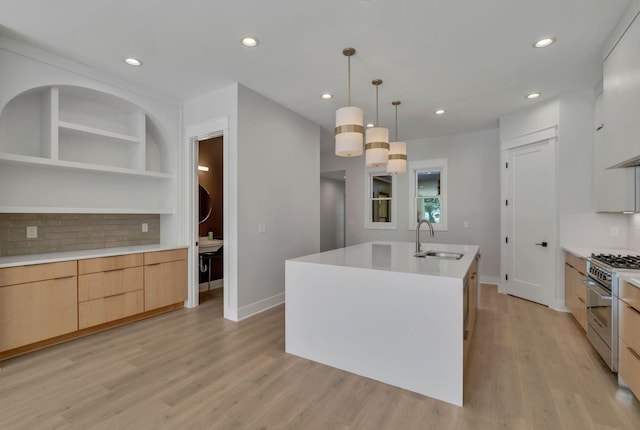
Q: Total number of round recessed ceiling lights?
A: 7